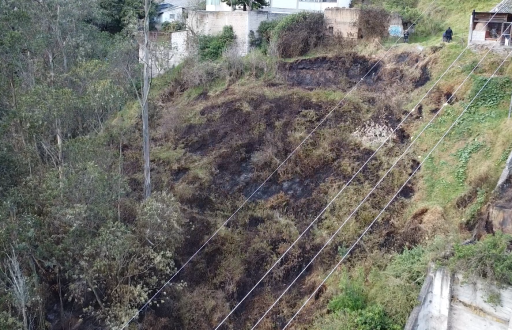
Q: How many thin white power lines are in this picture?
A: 4